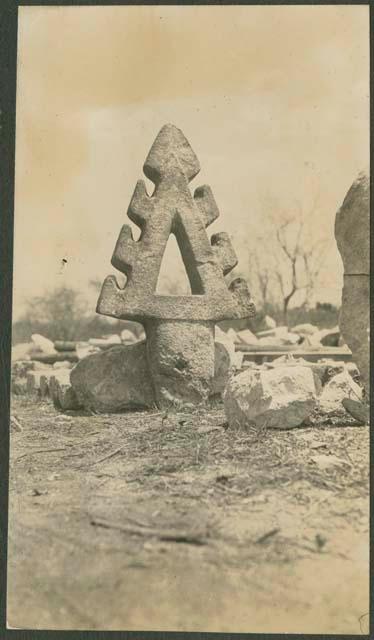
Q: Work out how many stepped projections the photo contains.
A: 6